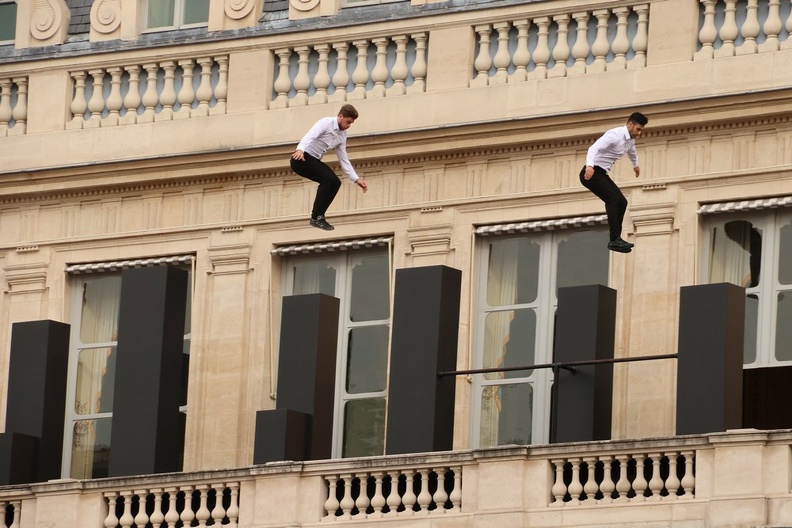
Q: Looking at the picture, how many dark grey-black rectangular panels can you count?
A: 8